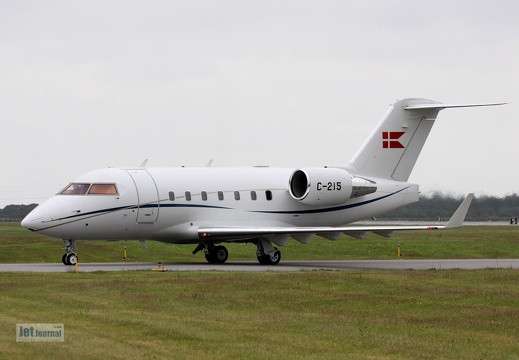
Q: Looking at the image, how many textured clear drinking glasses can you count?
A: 0